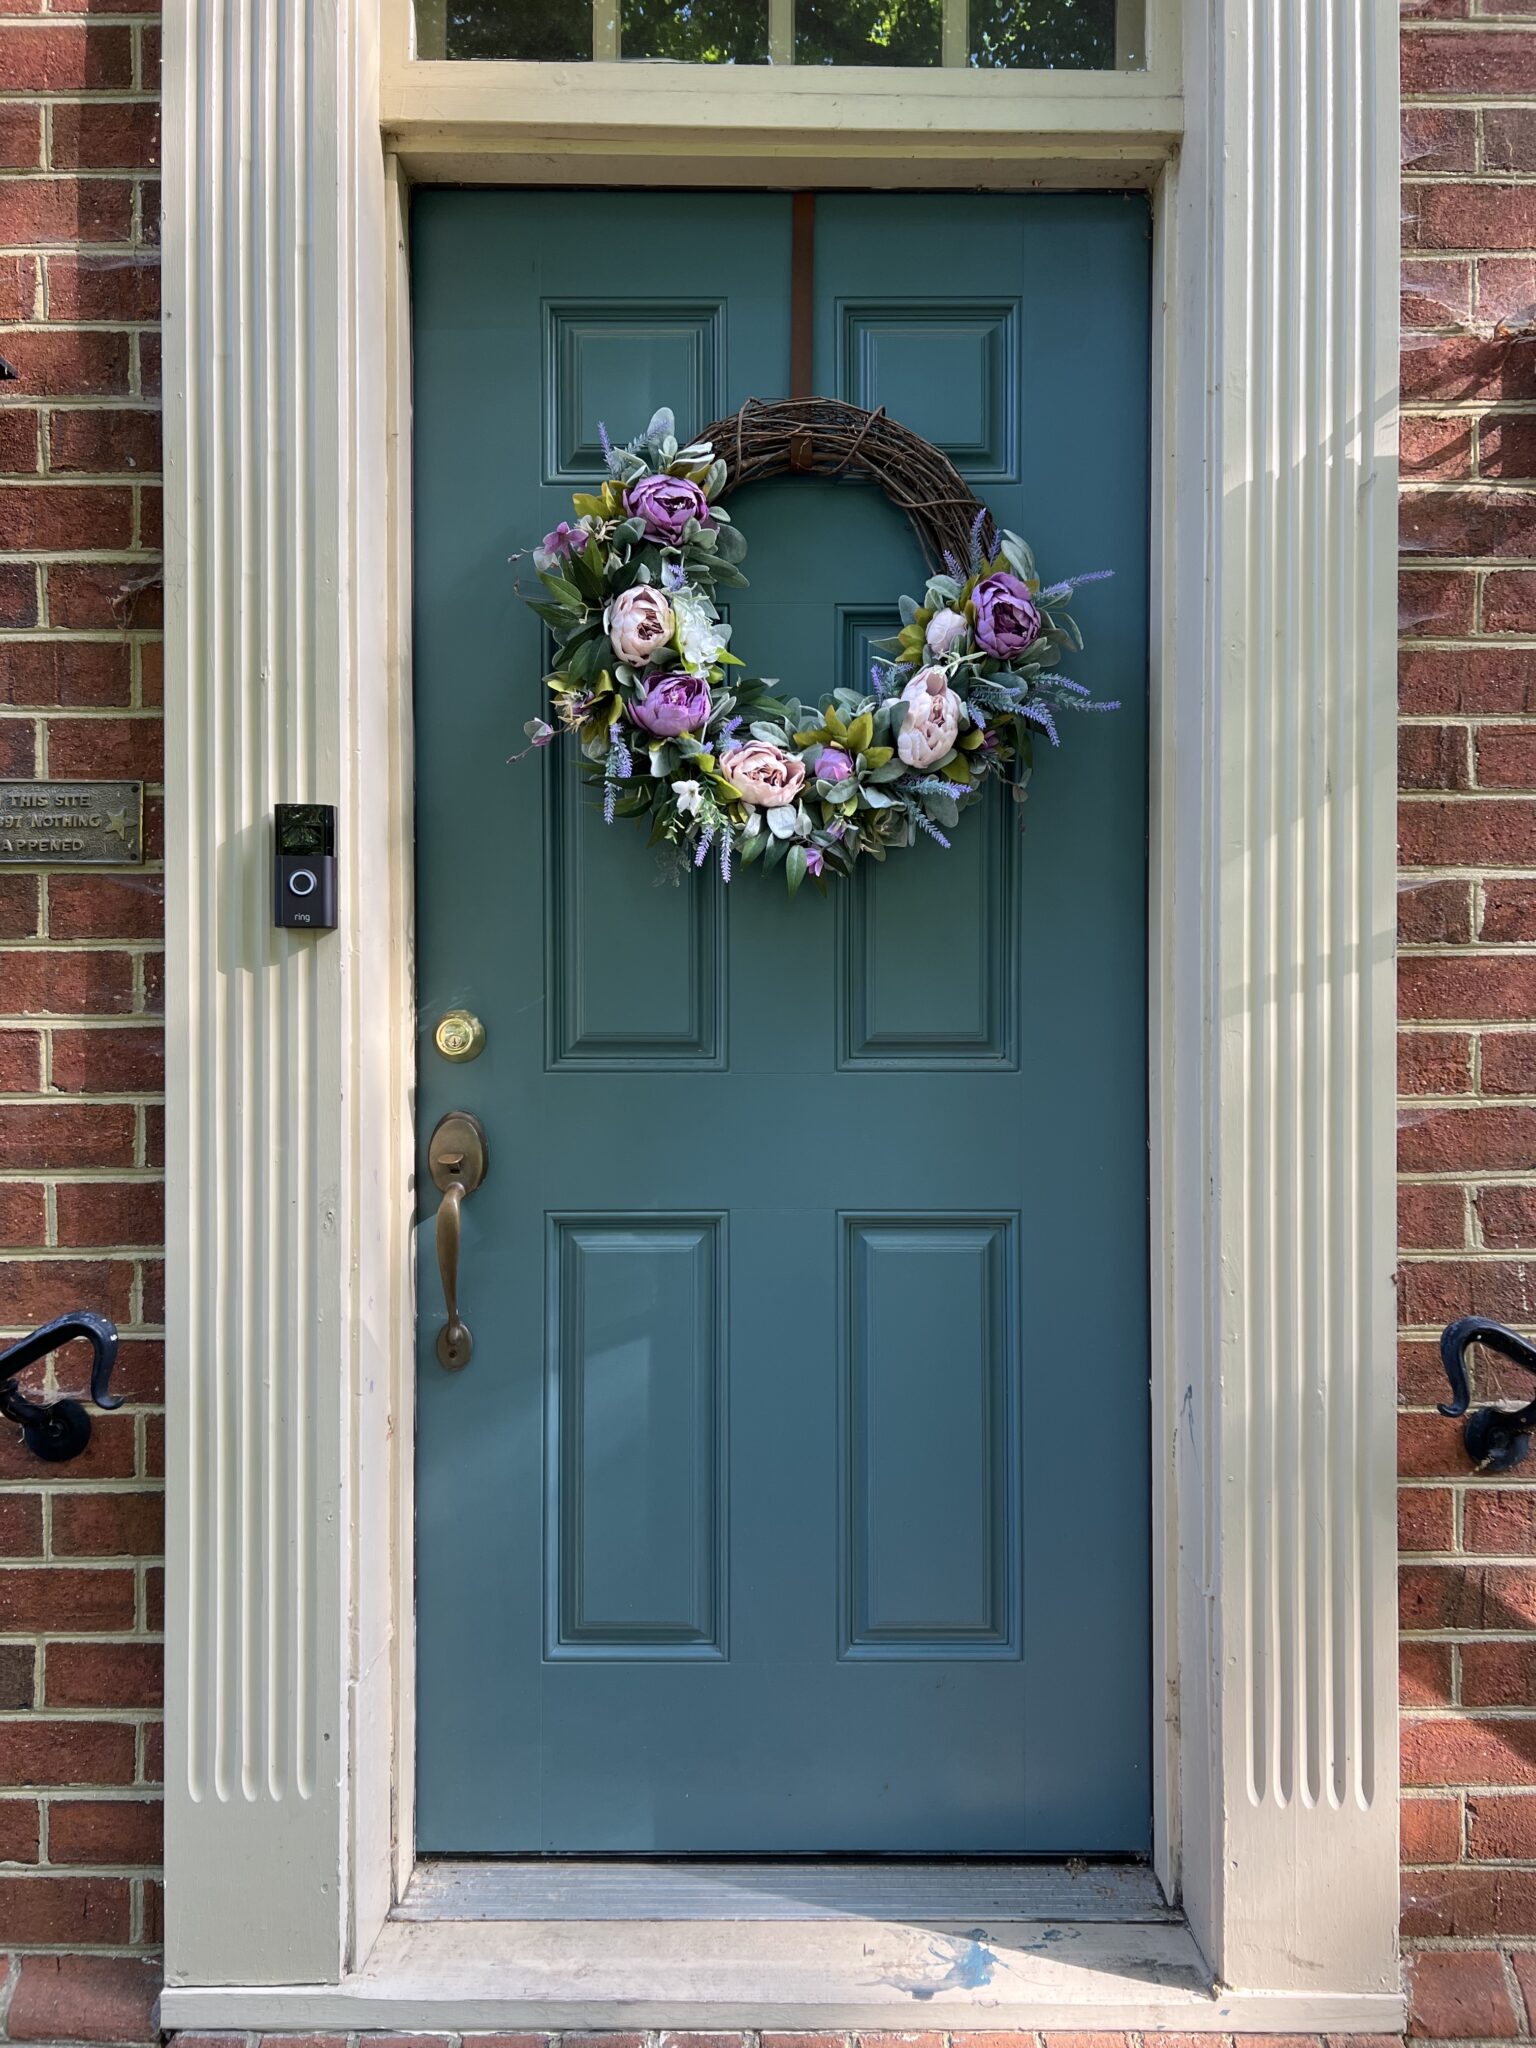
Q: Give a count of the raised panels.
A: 6